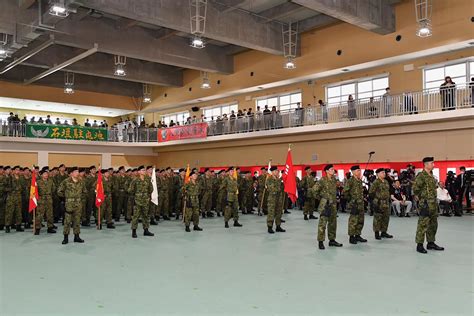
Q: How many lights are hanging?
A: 9